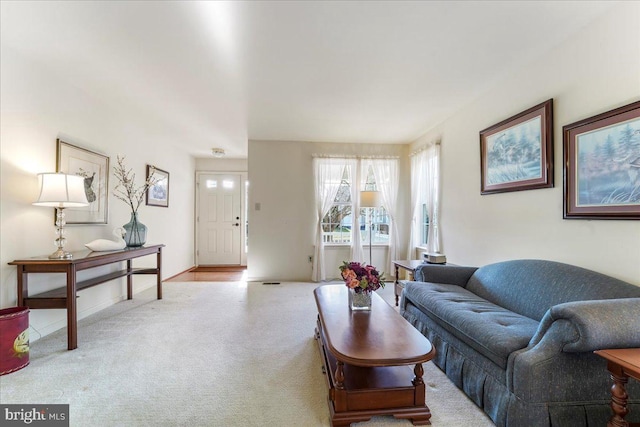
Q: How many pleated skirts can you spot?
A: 1